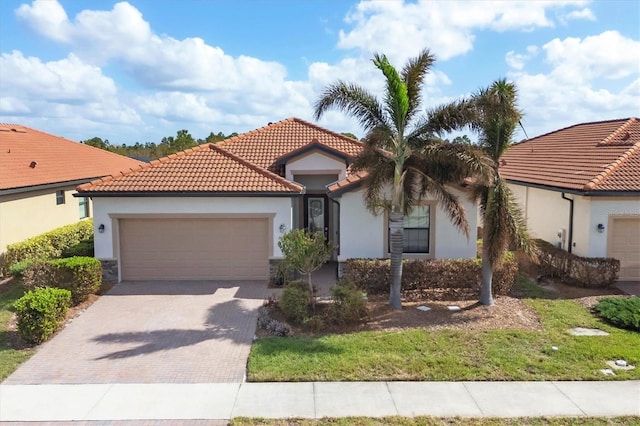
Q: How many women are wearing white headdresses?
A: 0